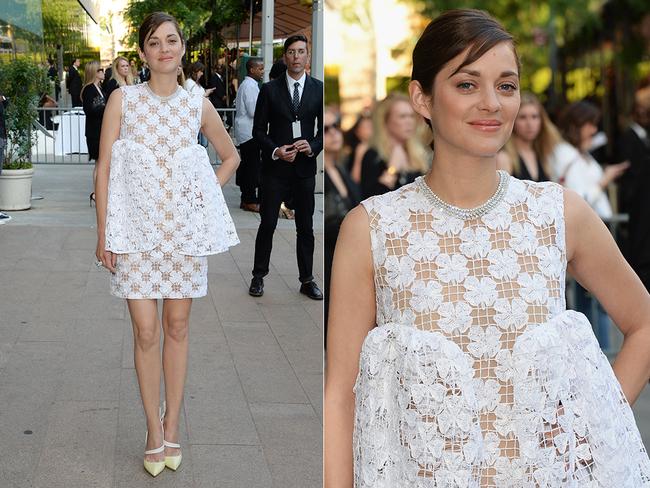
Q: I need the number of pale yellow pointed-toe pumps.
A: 2